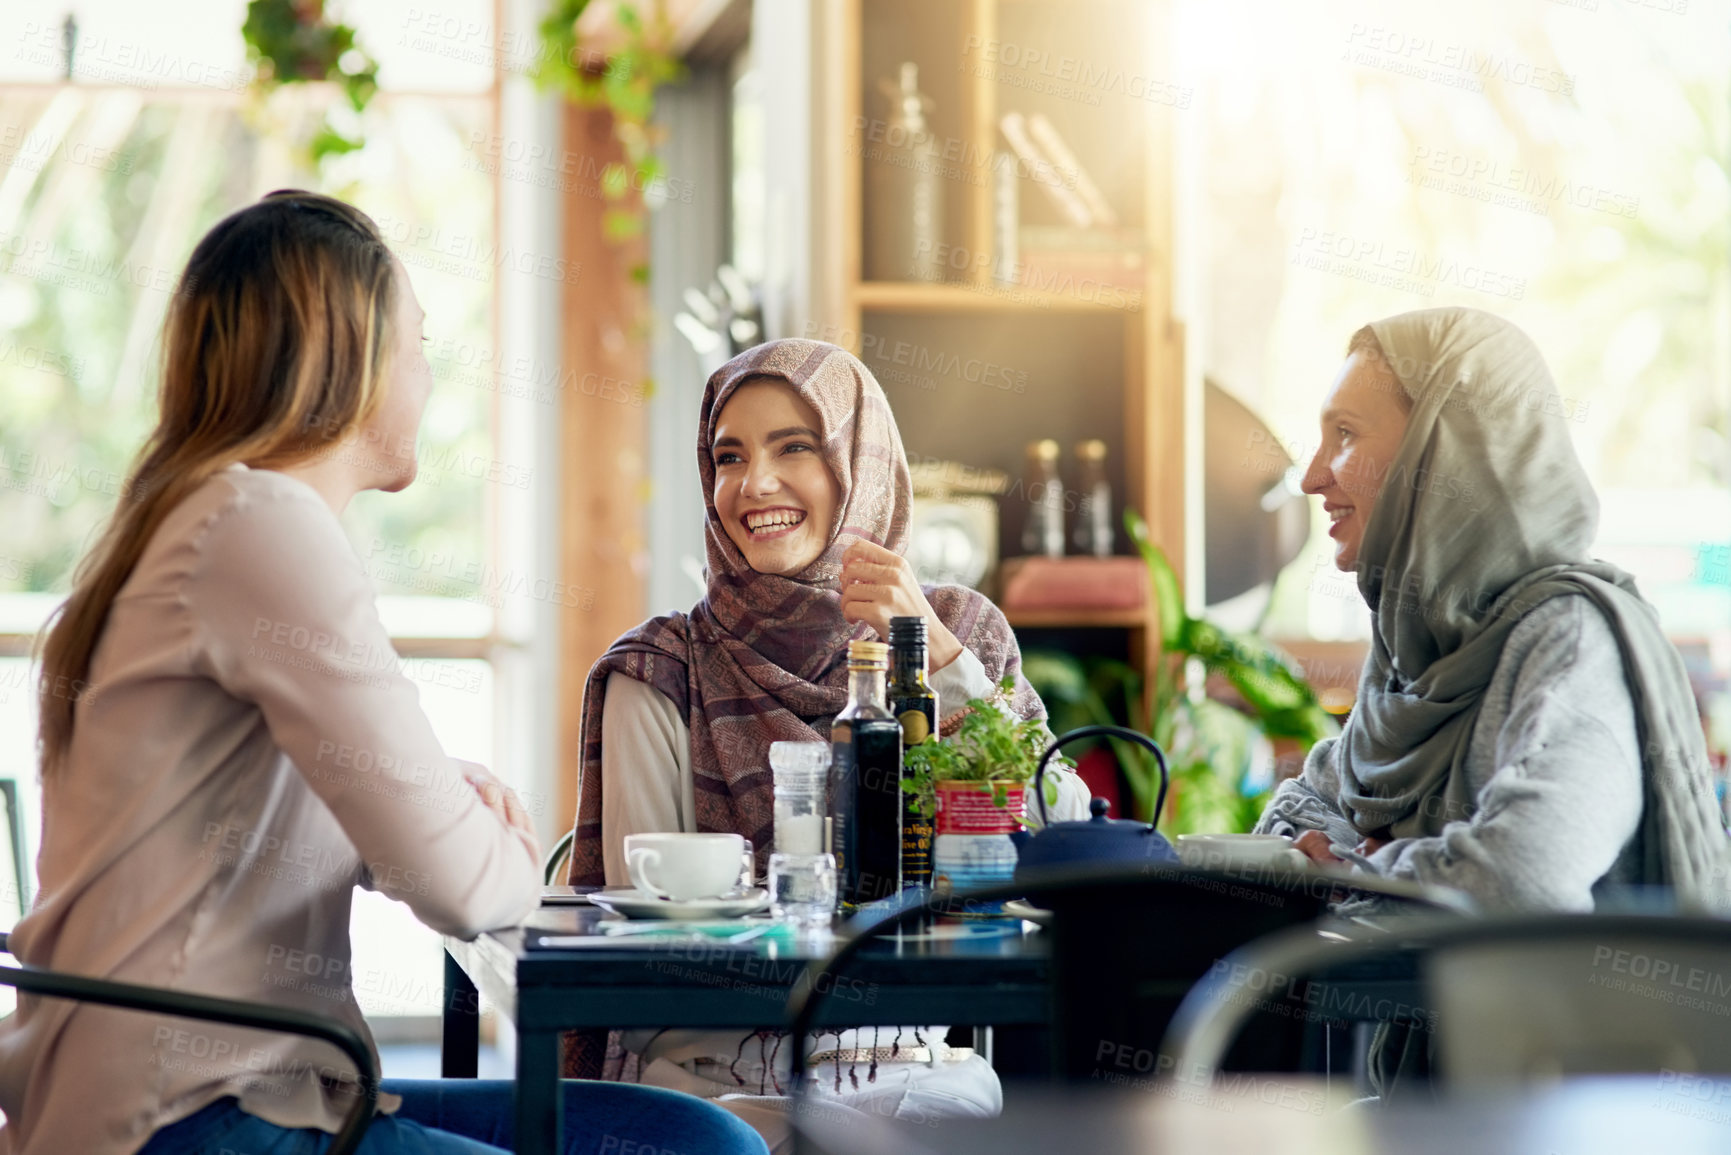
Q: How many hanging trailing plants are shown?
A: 2